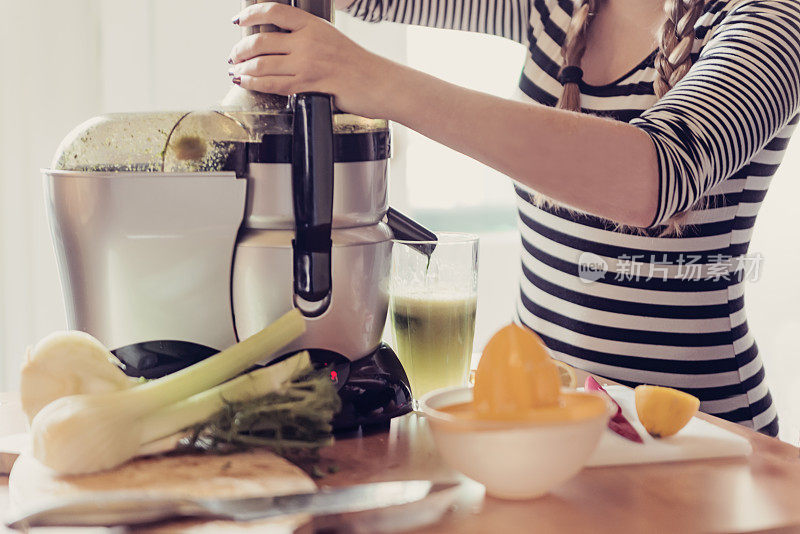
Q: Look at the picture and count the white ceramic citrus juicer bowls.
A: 1